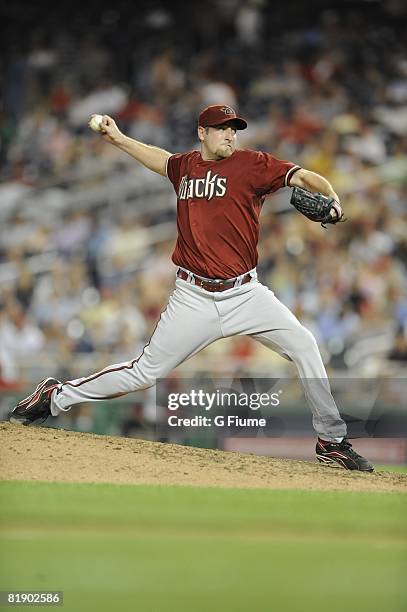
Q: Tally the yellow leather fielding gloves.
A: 0